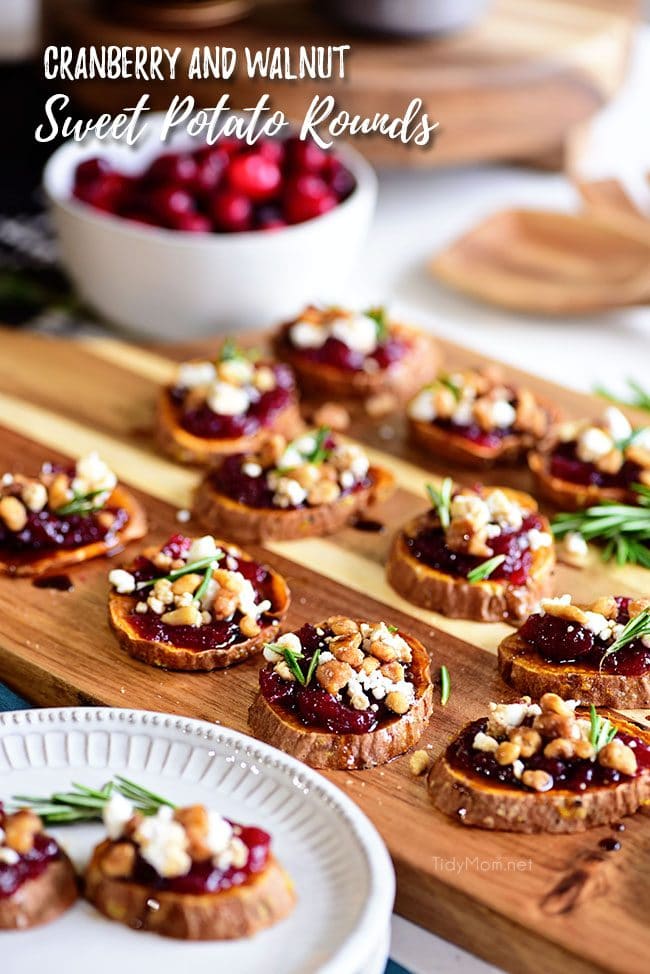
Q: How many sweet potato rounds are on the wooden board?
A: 11